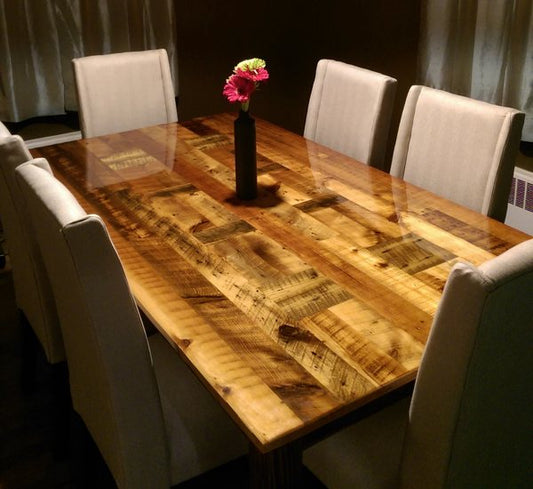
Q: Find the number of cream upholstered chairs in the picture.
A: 6